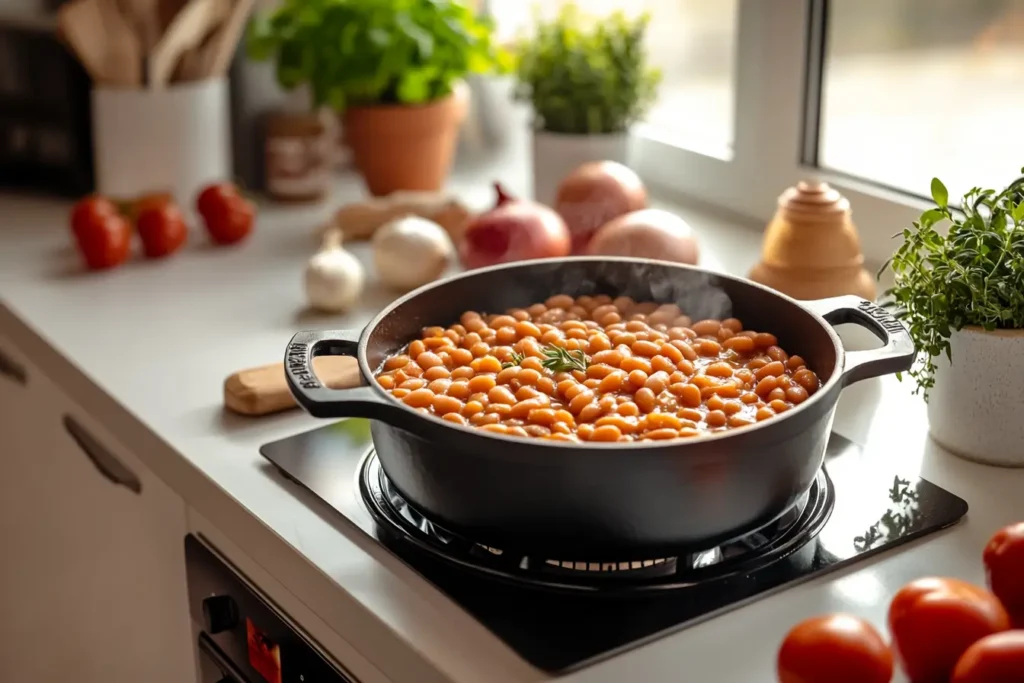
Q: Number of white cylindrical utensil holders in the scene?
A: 1